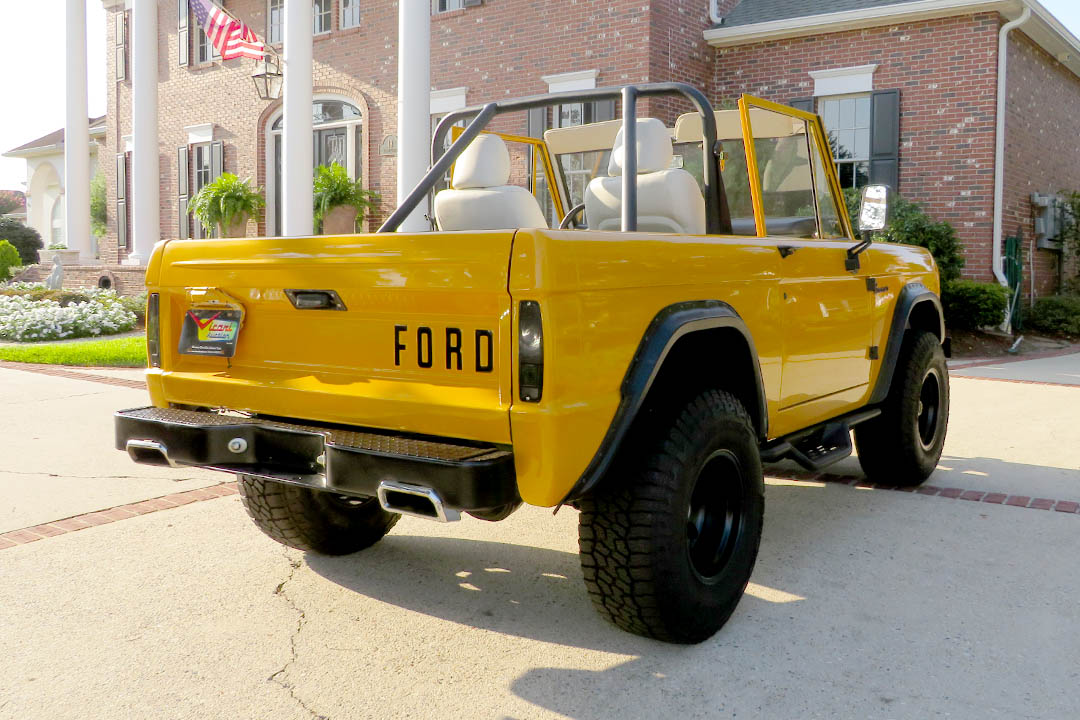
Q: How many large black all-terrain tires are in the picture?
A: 3